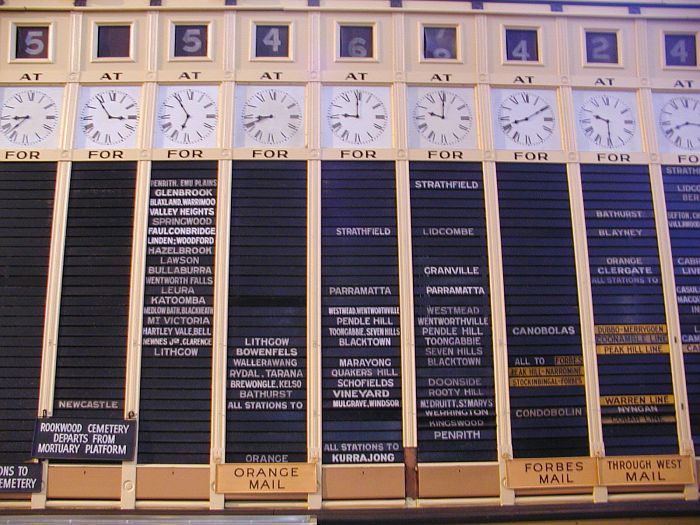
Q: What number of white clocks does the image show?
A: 9